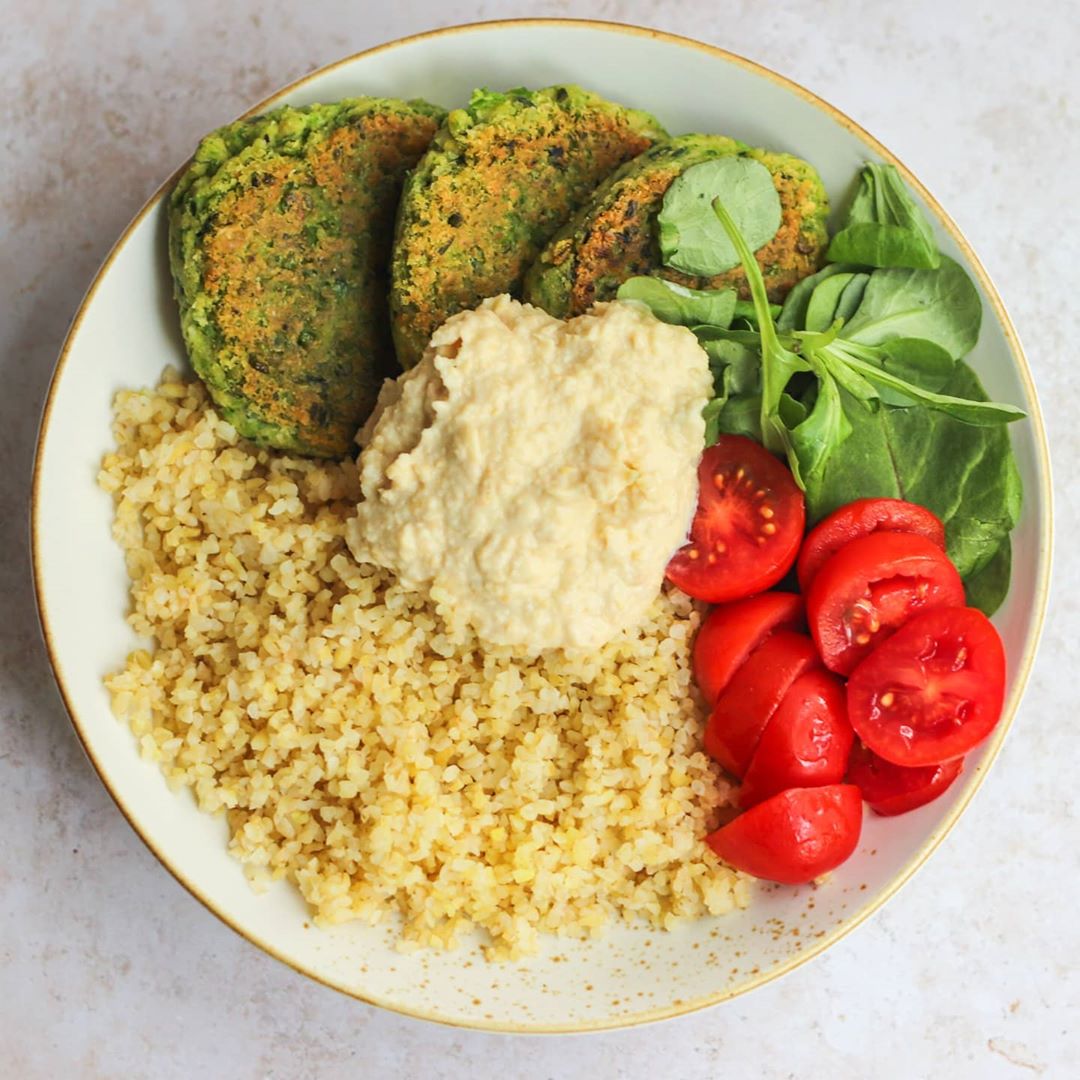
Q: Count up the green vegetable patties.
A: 3